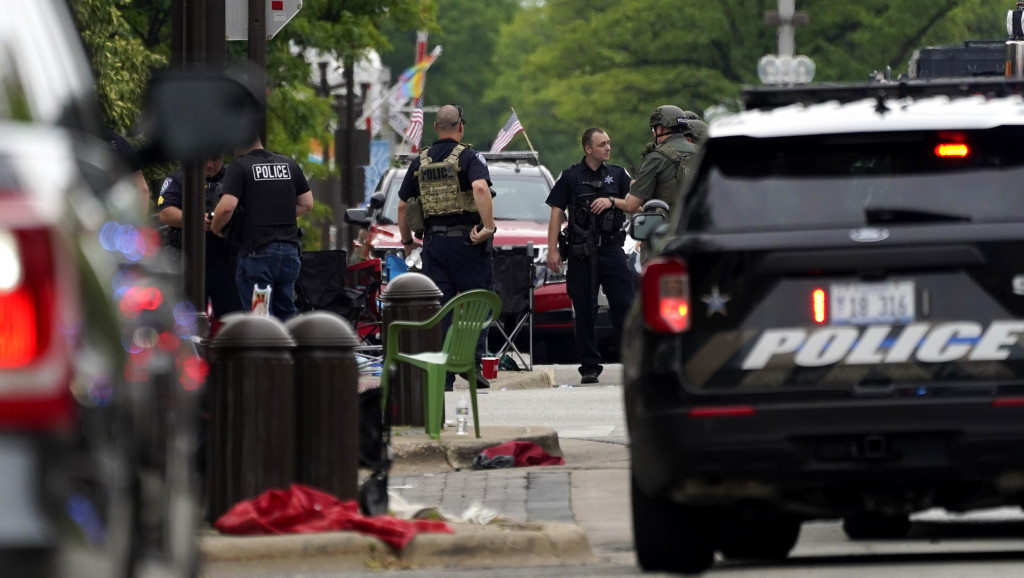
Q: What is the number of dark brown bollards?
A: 3